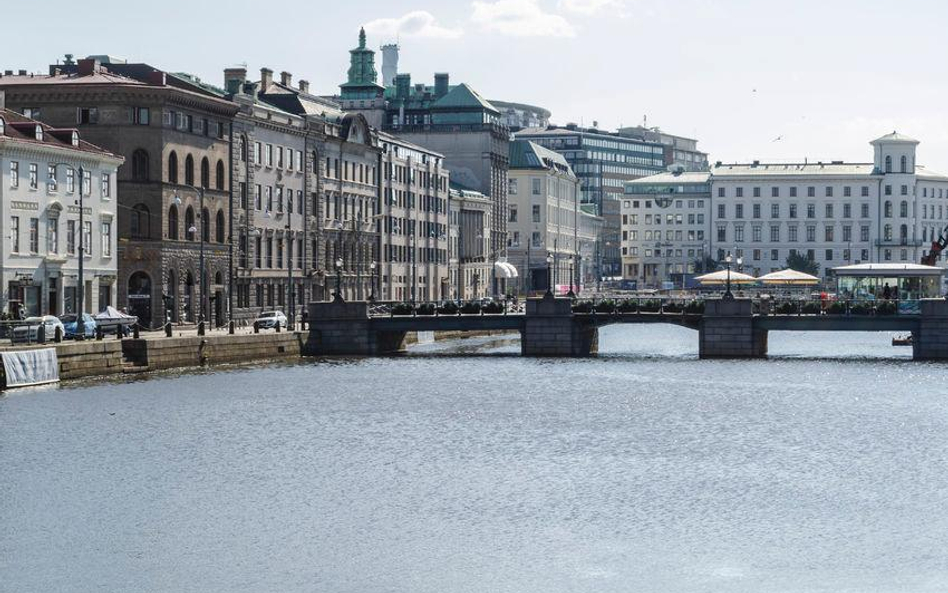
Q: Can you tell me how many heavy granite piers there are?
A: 4